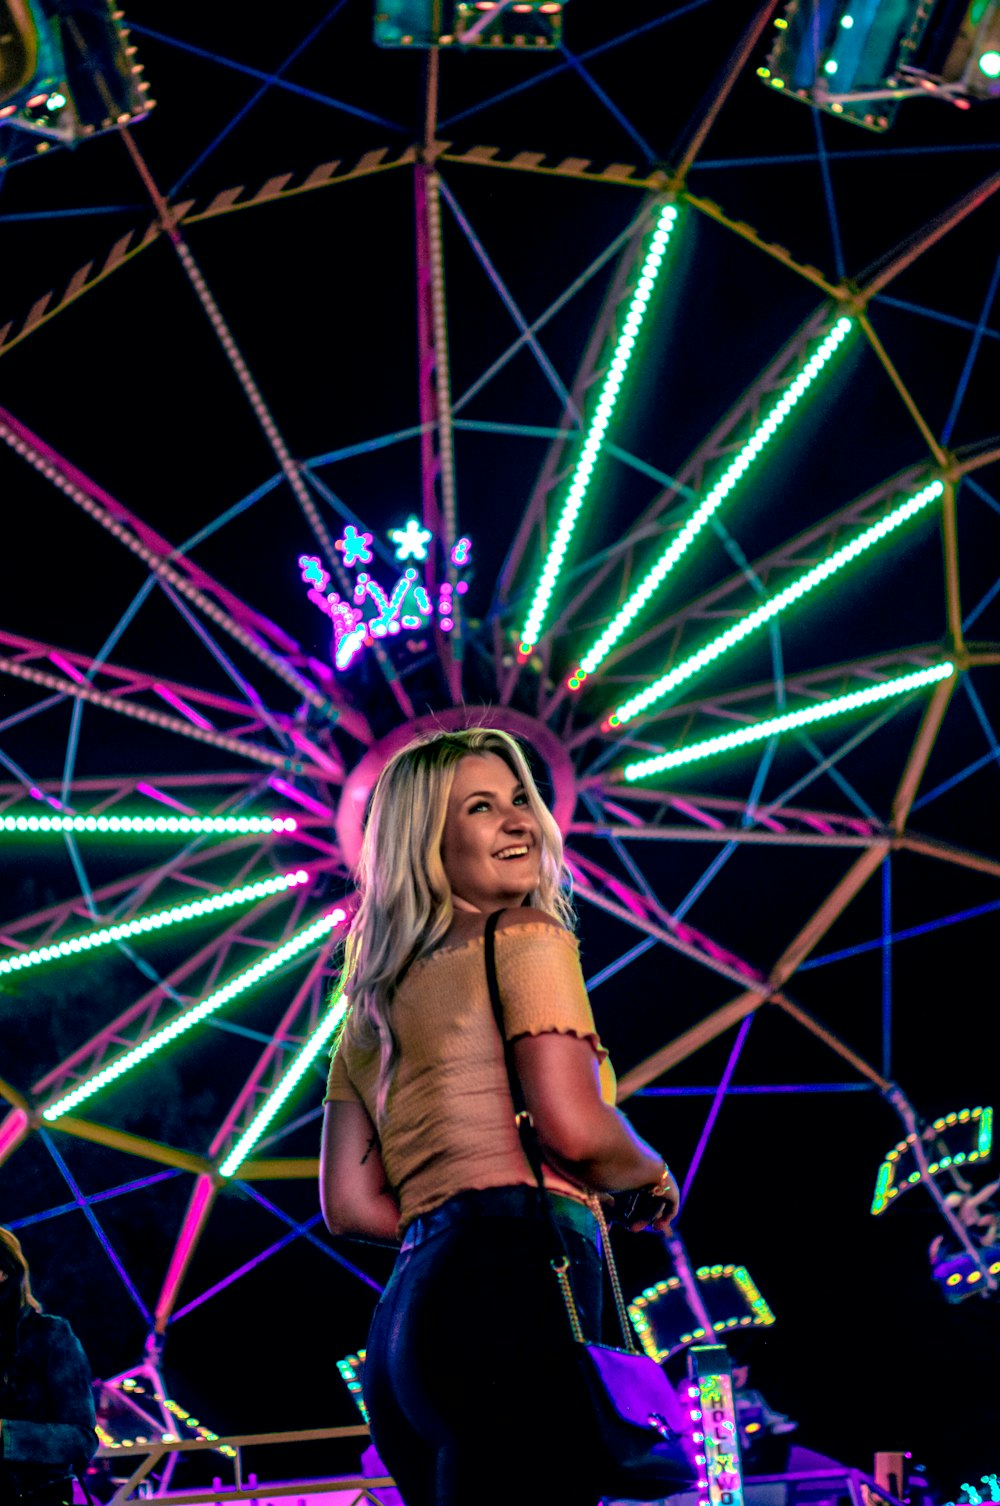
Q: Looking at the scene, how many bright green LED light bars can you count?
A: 8